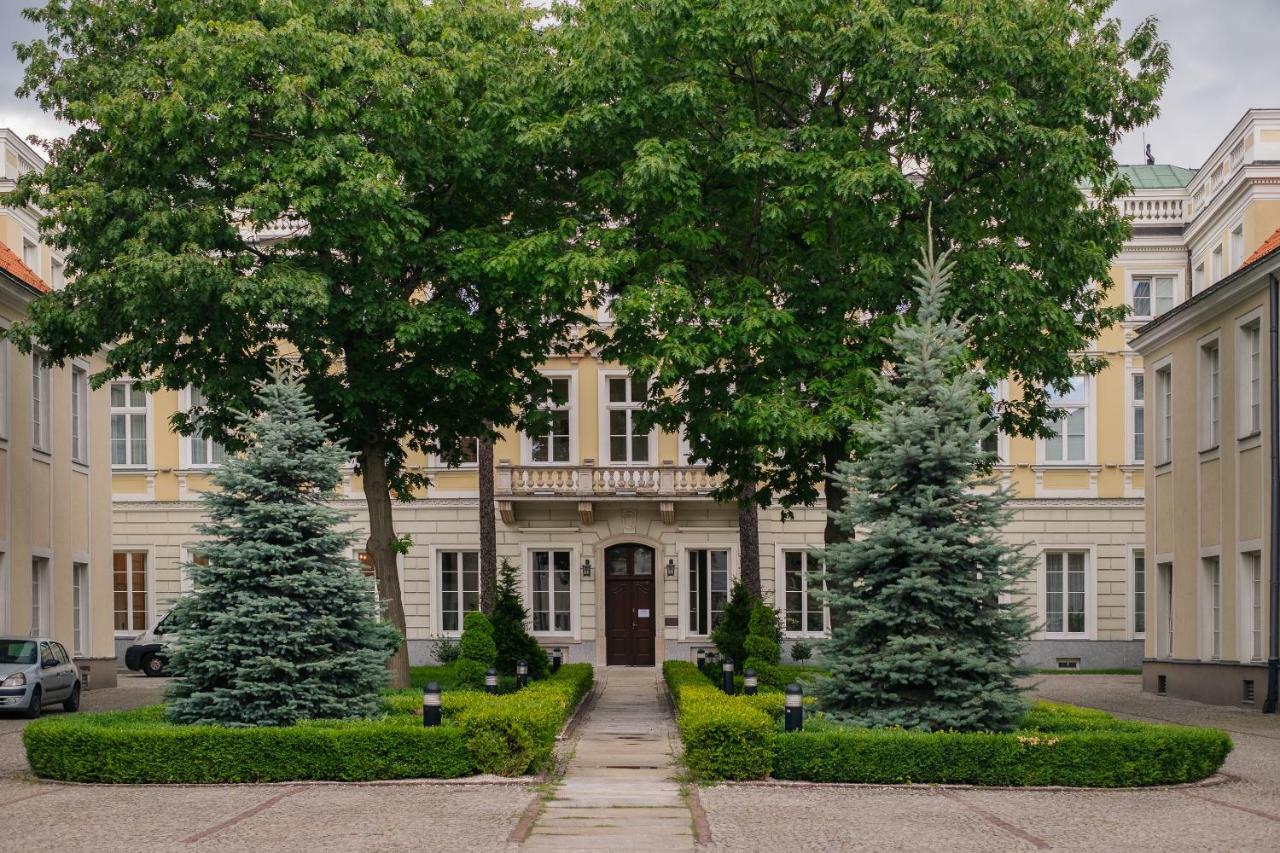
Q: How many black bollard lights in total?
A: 8